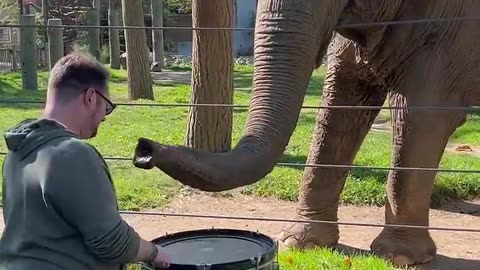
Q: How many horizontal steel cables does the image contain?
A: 4